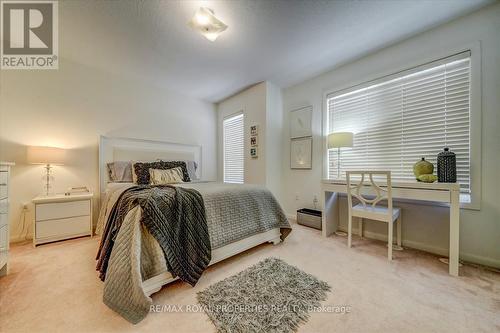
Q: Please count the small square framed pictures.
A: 3